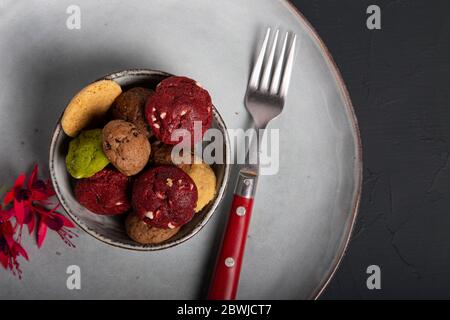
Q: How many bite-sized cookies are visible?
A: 10